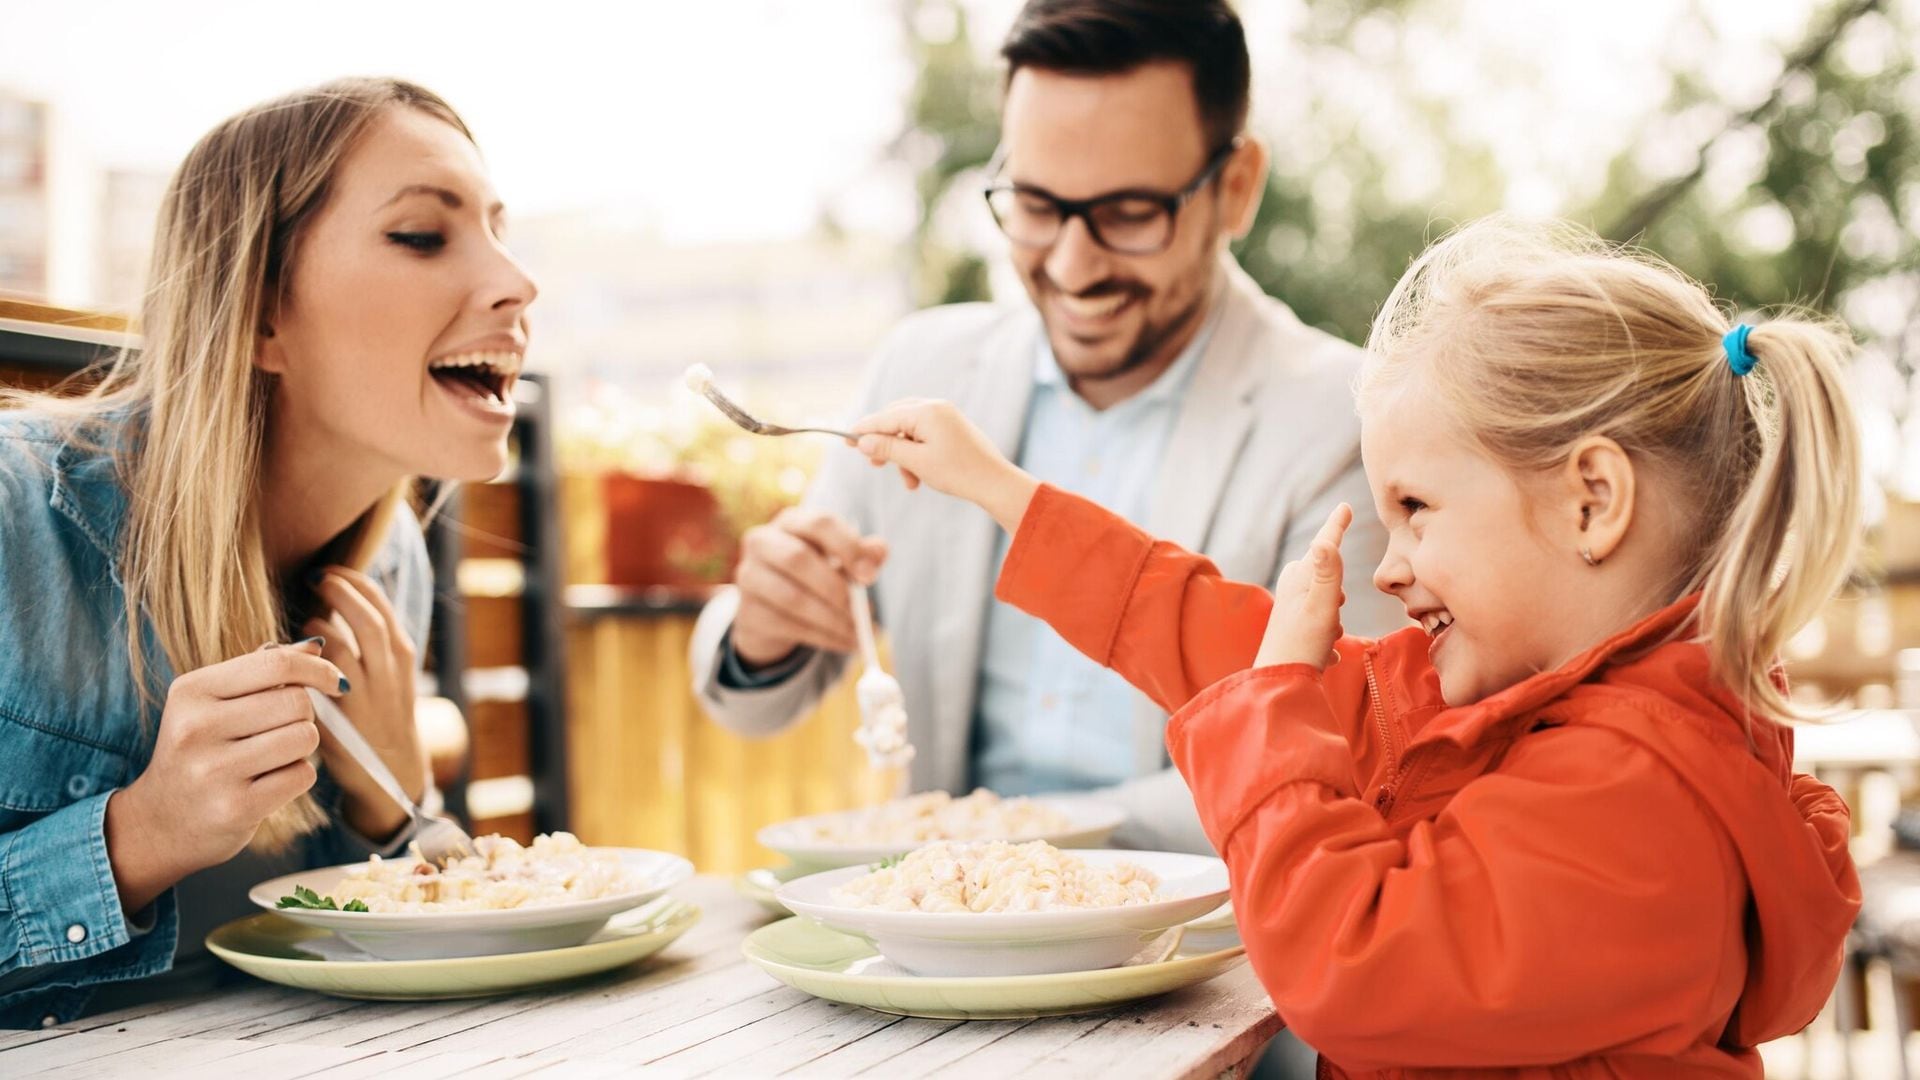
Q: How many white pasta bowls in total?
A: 3